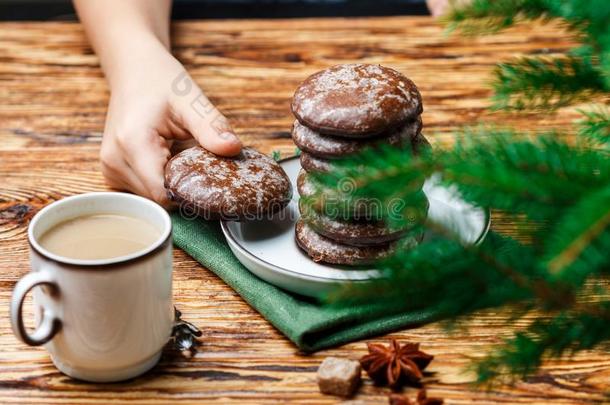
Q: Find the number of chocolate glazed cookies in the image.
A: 7